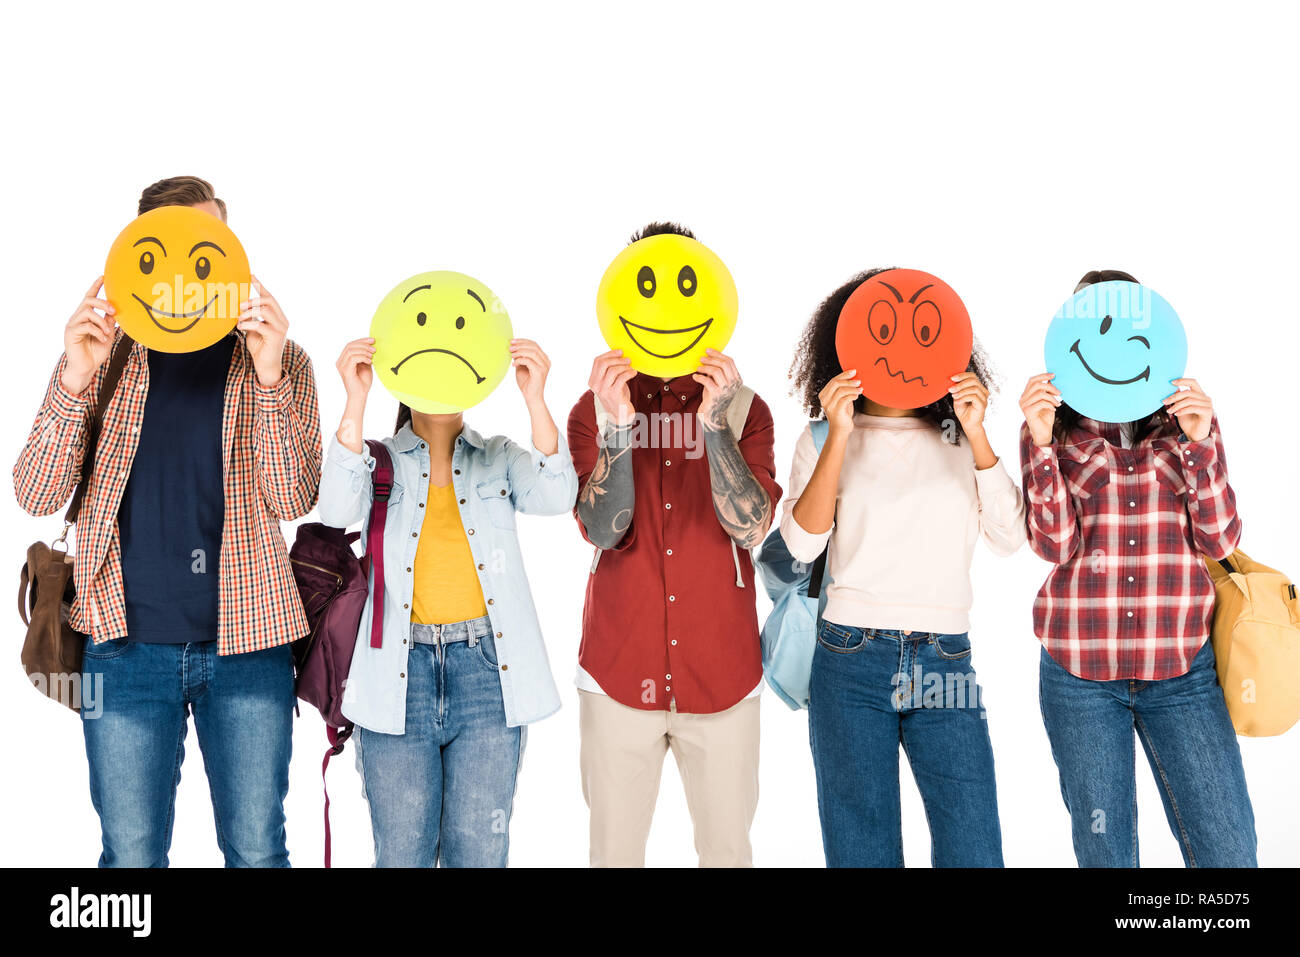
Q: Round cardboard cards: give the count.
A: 5